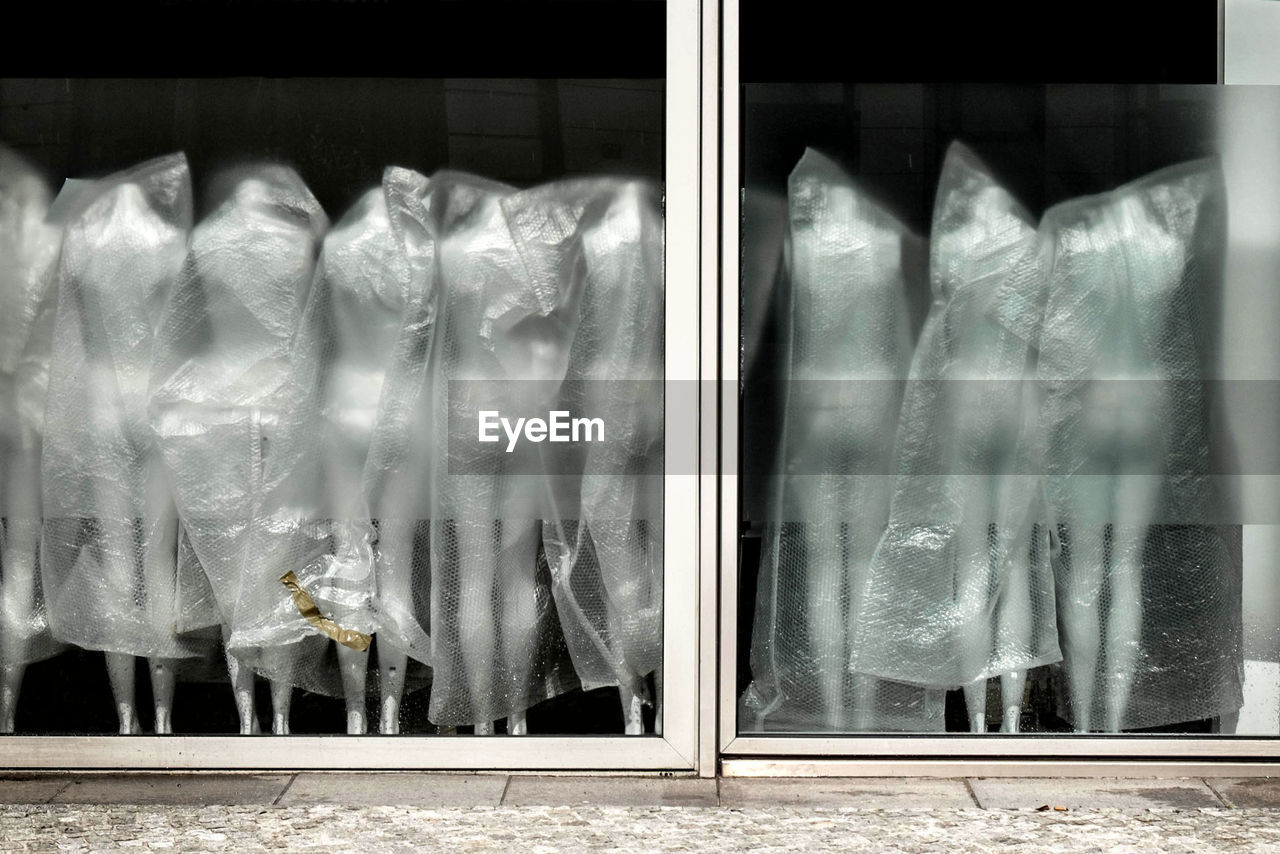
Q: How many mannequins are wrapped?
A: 9